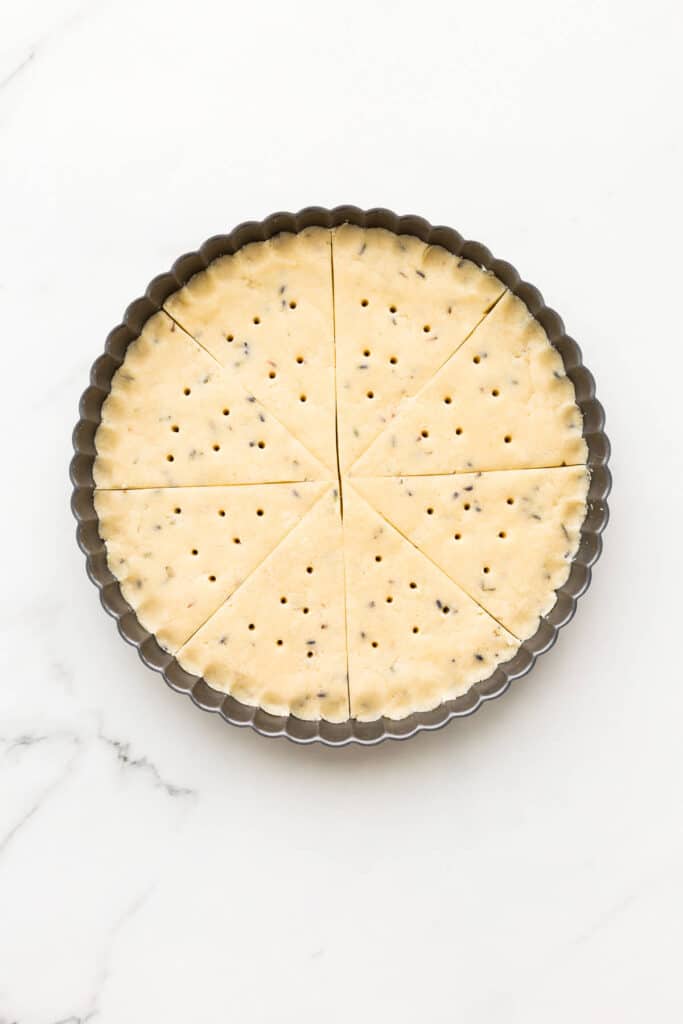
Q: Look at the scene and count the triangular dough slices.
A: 8